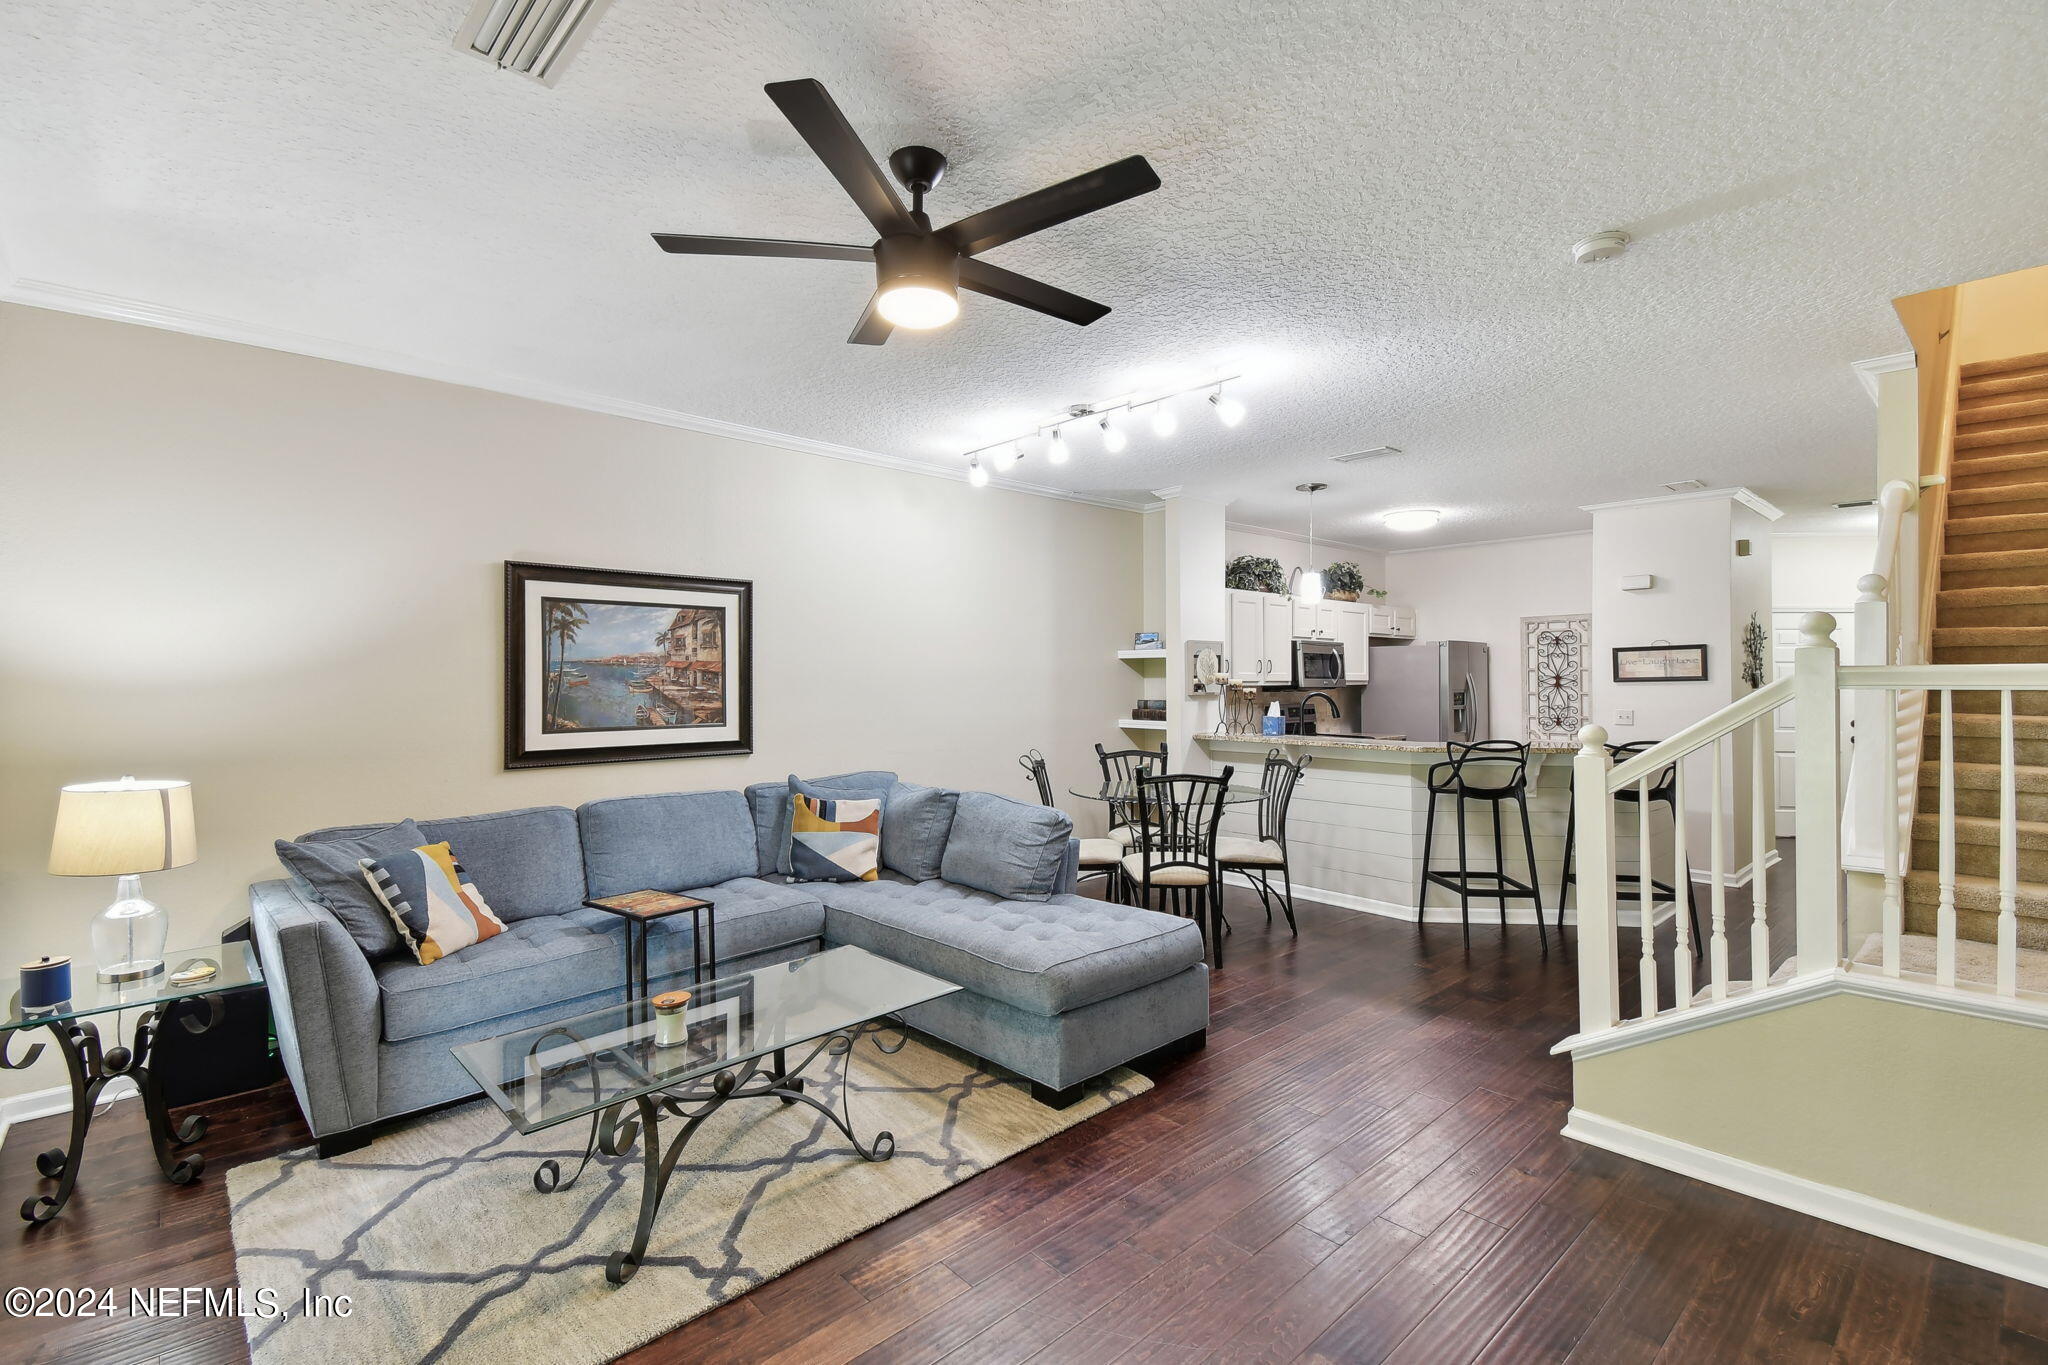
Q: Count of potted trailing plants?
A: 2